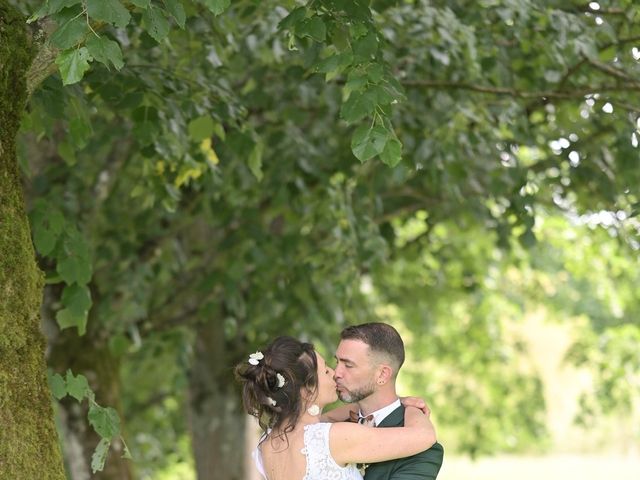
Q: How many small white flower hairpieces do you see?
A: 3